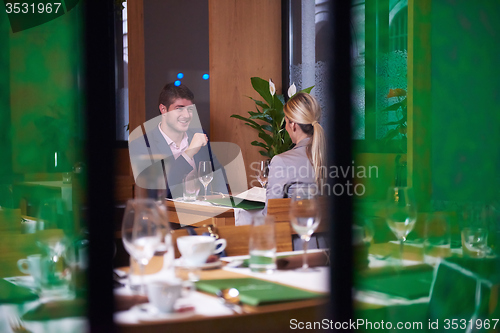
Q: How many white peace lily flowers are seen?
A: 2